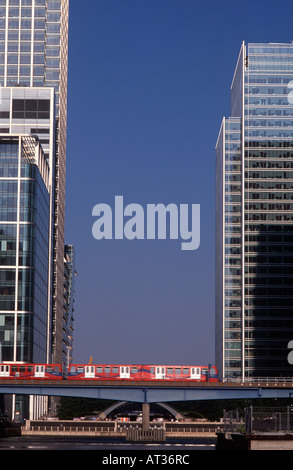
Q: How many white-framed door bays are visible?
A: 6